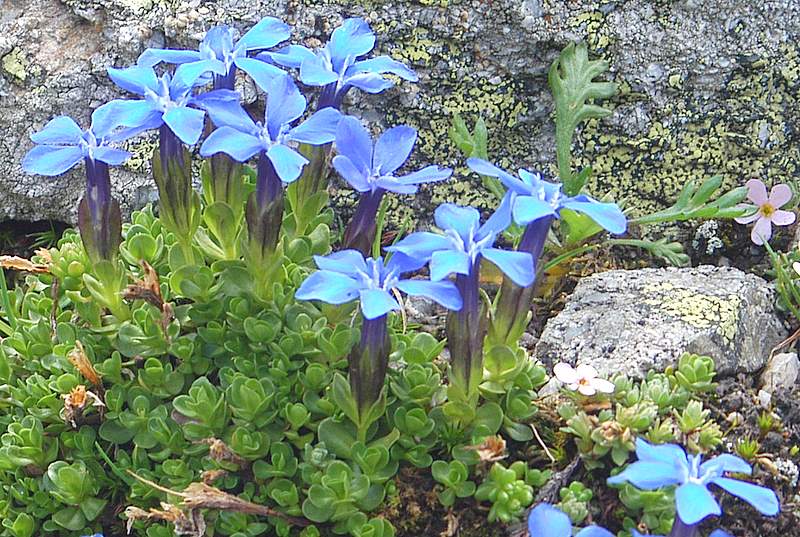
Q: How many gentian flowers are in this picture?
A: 11